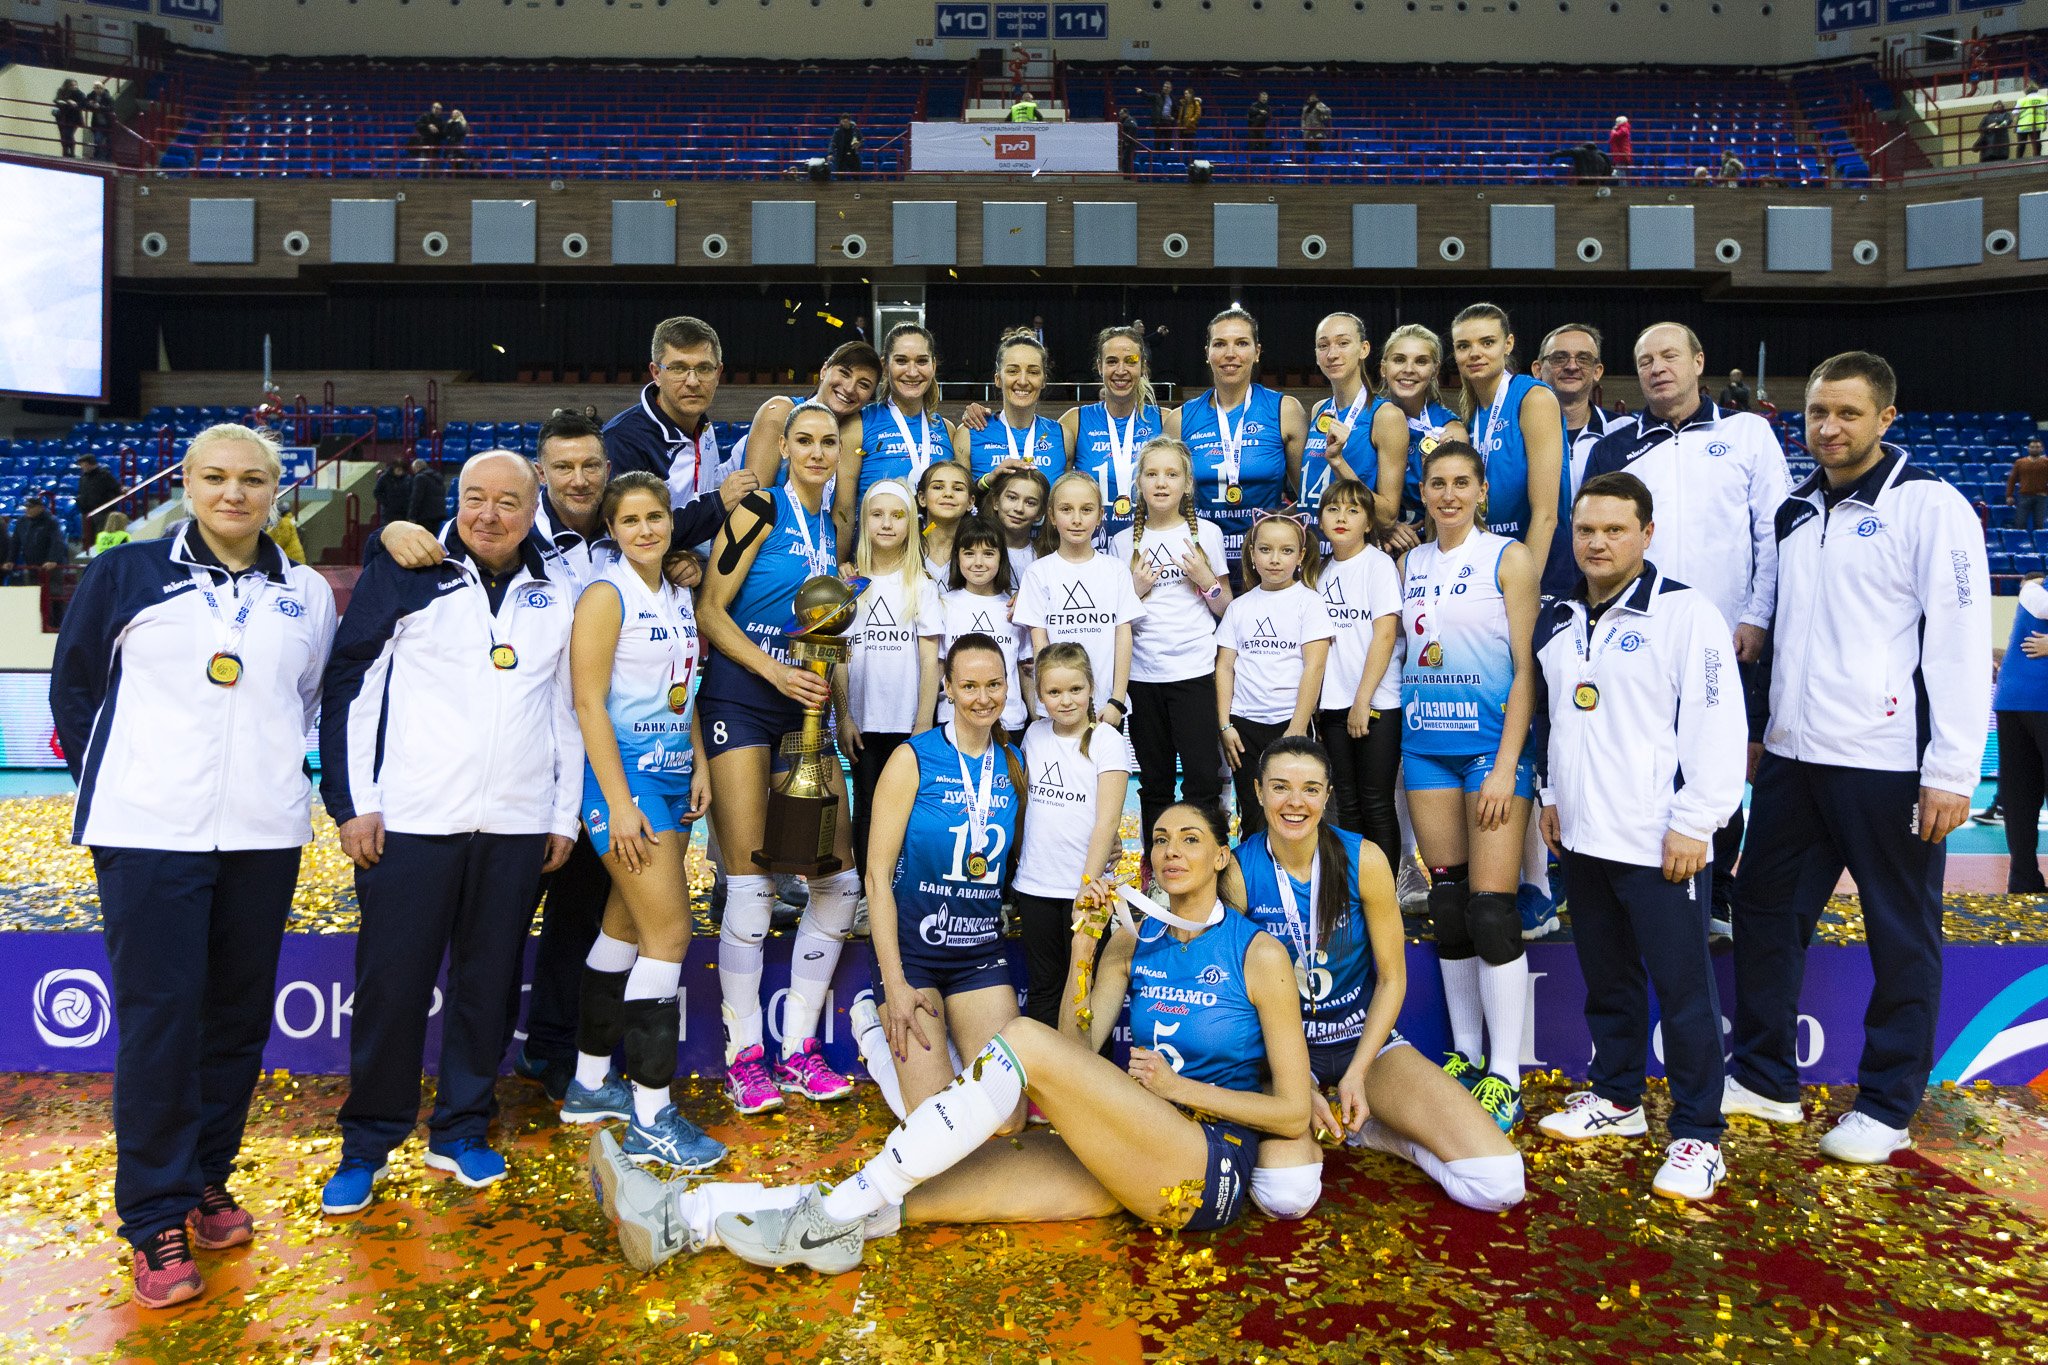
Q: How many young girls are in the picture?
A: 9